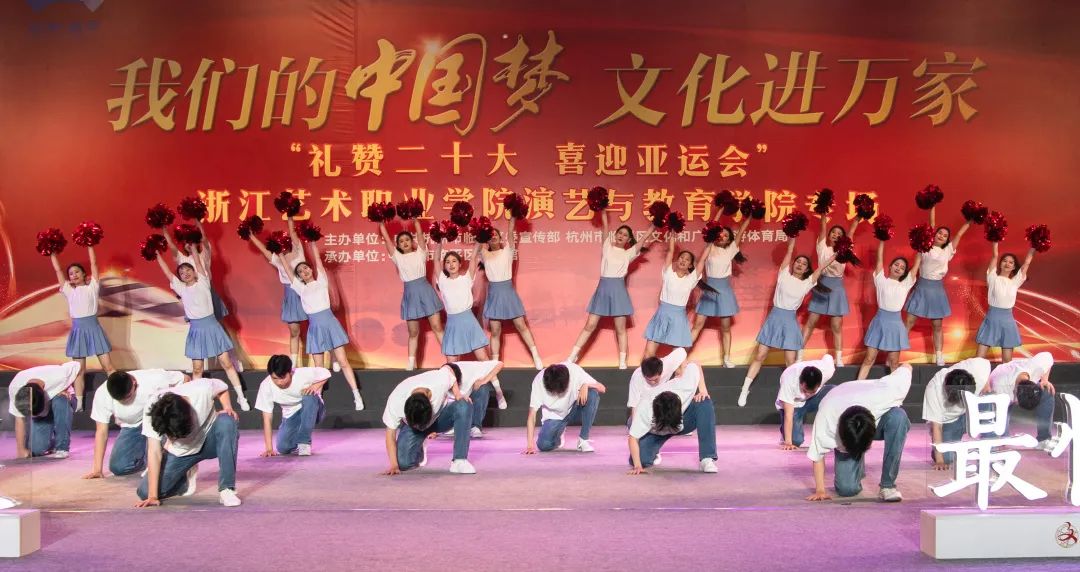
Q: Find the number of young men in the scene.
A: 13